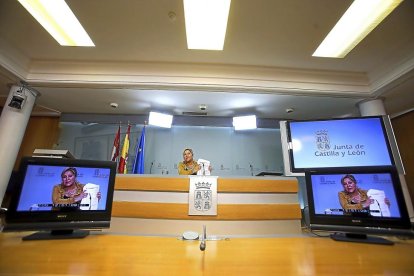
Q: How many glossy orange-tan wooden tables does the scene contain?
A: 1